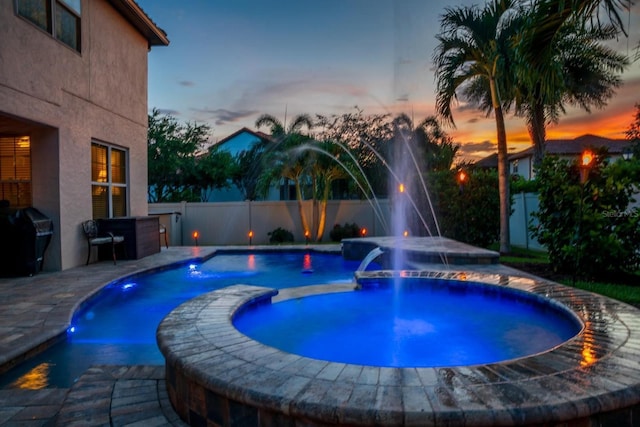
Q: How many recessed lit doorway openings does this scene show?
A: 1